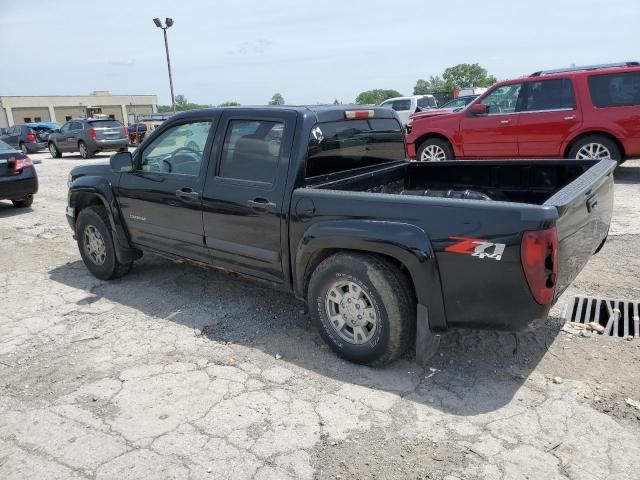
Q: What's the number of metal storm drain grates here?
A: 1